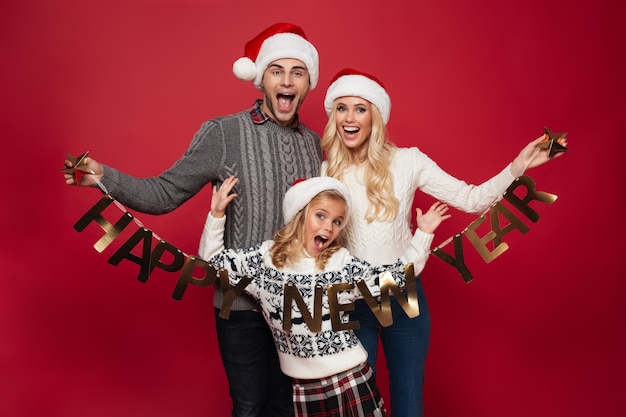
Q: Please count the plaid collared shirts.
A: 1